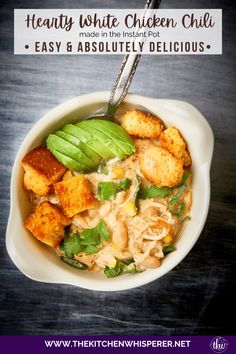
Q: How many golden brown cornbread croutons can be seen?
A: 6